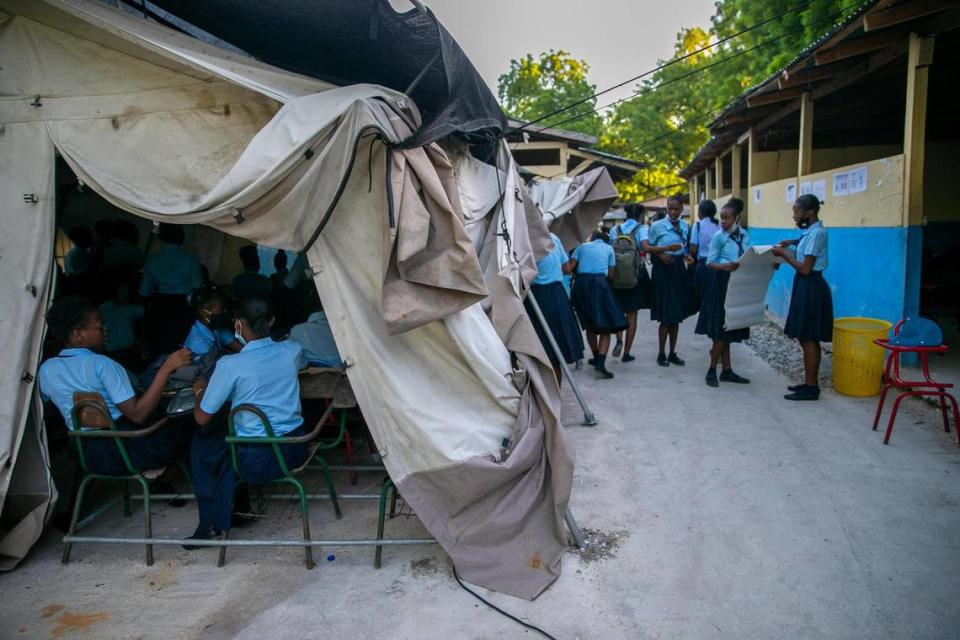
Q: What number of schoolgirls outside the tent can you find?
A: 7